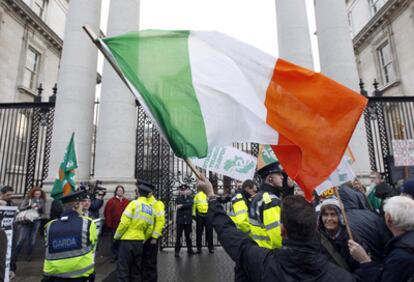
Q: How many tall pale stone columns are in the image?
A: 4